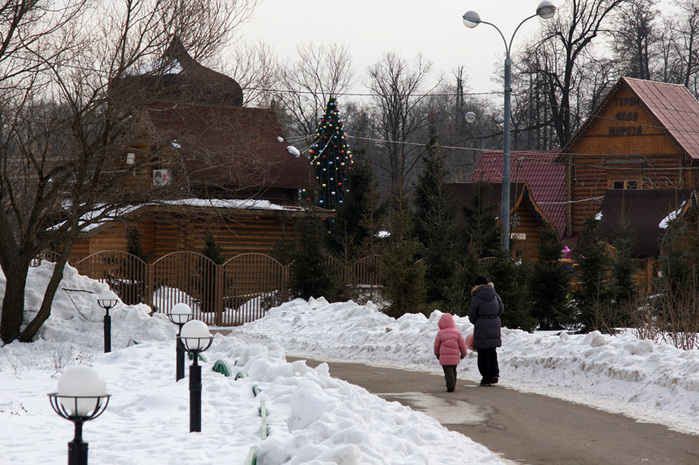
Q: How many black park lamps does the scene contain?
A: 4